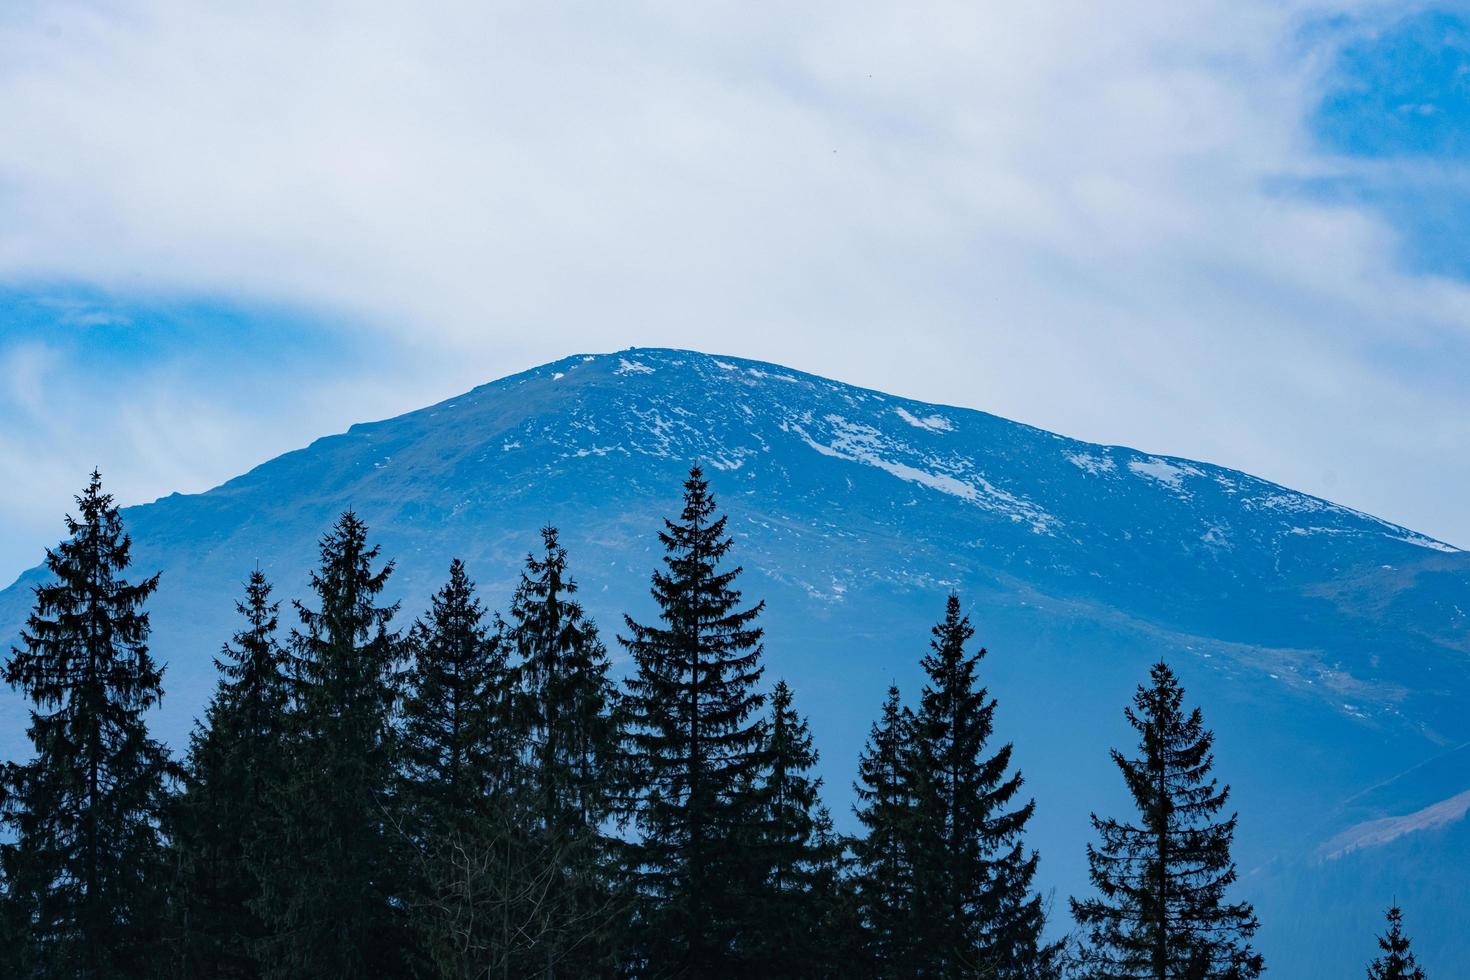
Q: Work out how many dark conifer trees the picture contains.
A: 11